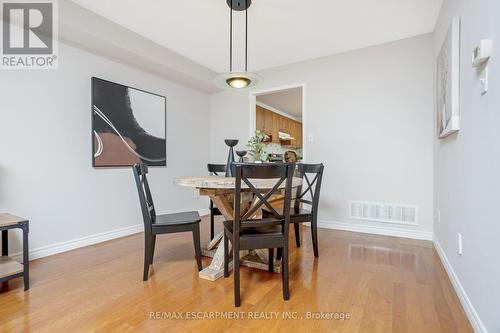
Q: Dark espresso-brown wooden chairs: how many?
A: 4